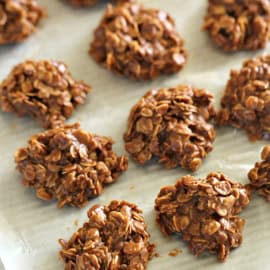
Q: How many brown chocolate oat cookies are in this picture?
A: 11